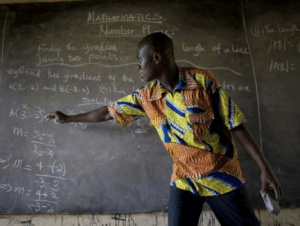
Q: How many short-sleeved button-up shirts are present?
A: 1